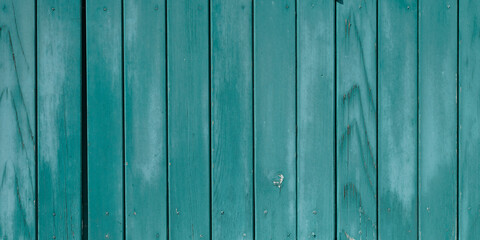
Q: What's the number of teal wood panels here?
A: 12